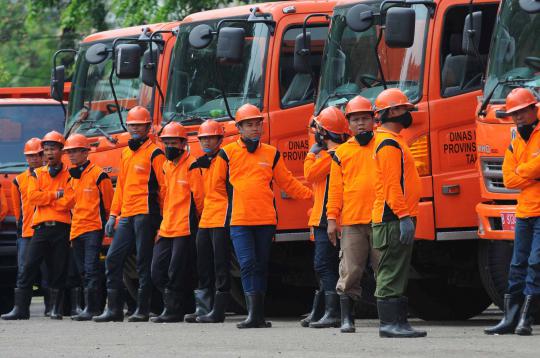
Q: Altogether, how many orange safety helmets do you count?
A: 11